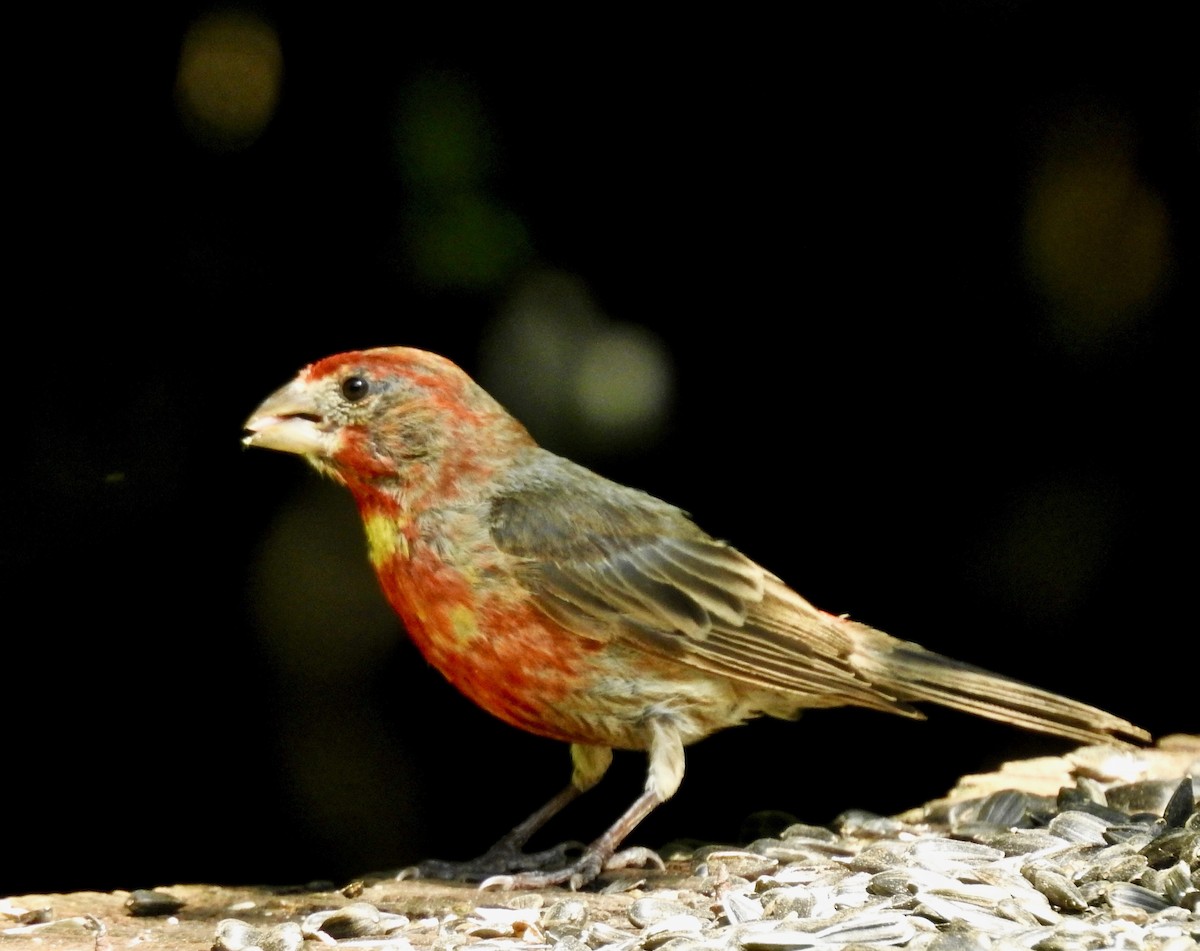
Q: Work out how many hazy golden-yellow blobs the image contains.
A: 2